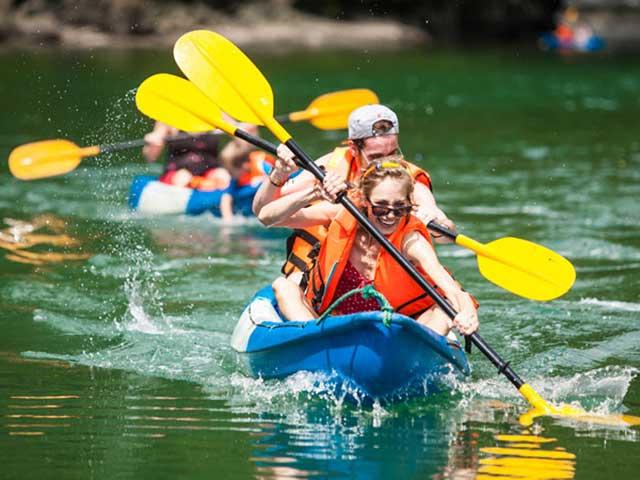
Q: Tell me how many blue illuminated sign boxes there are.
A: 0